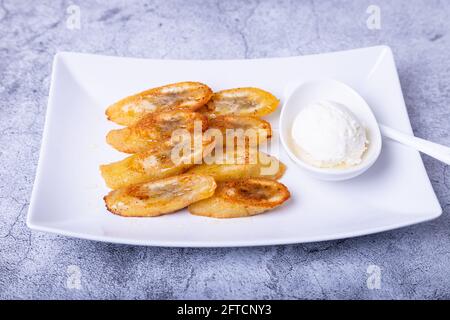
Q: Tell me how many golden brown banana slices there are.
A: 8